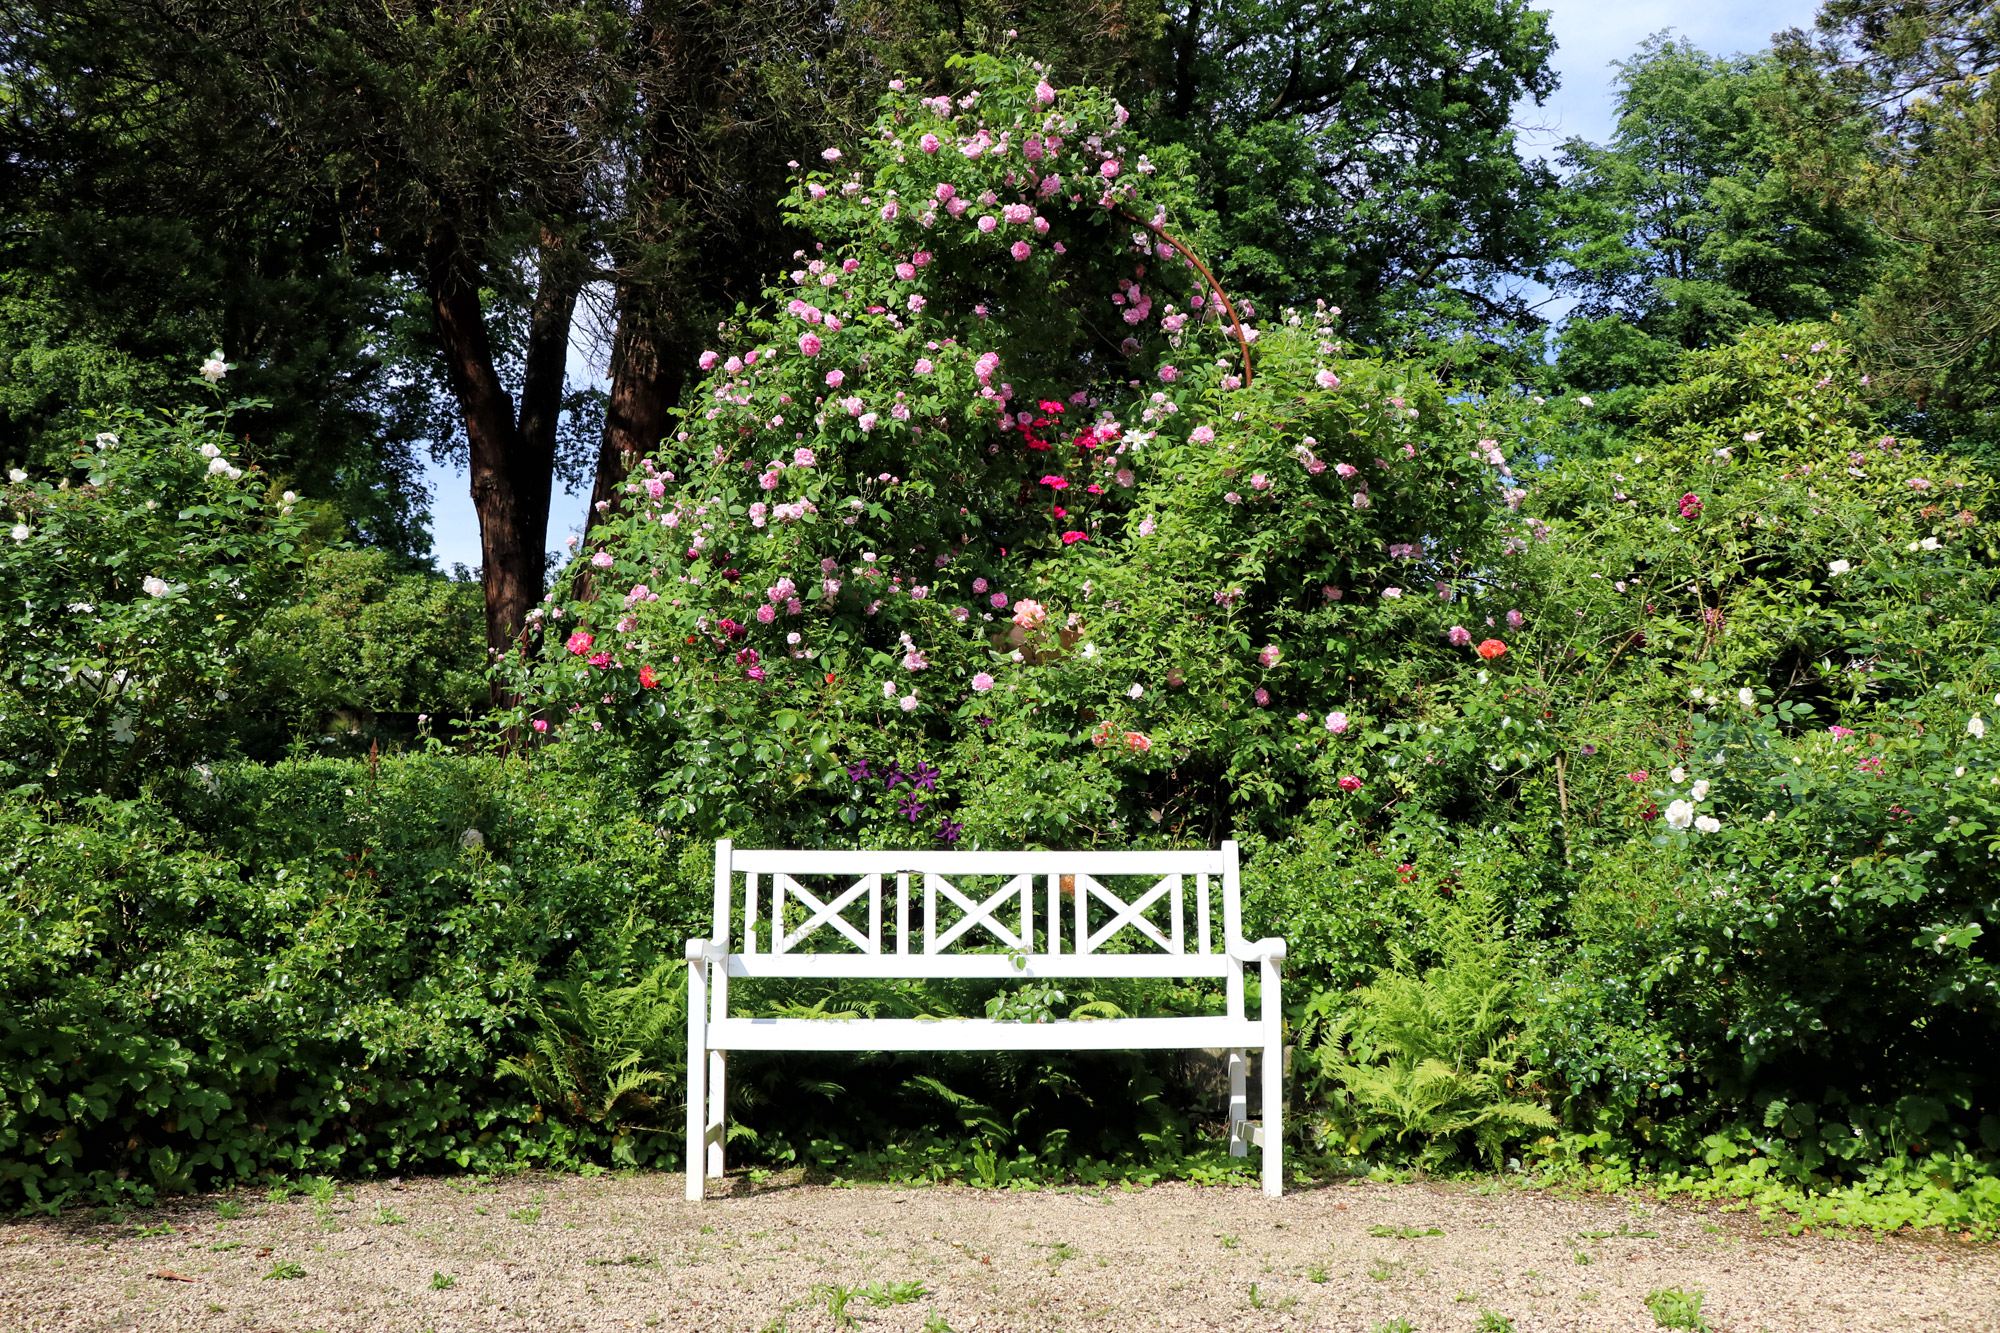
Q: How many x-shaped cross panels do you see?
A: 3